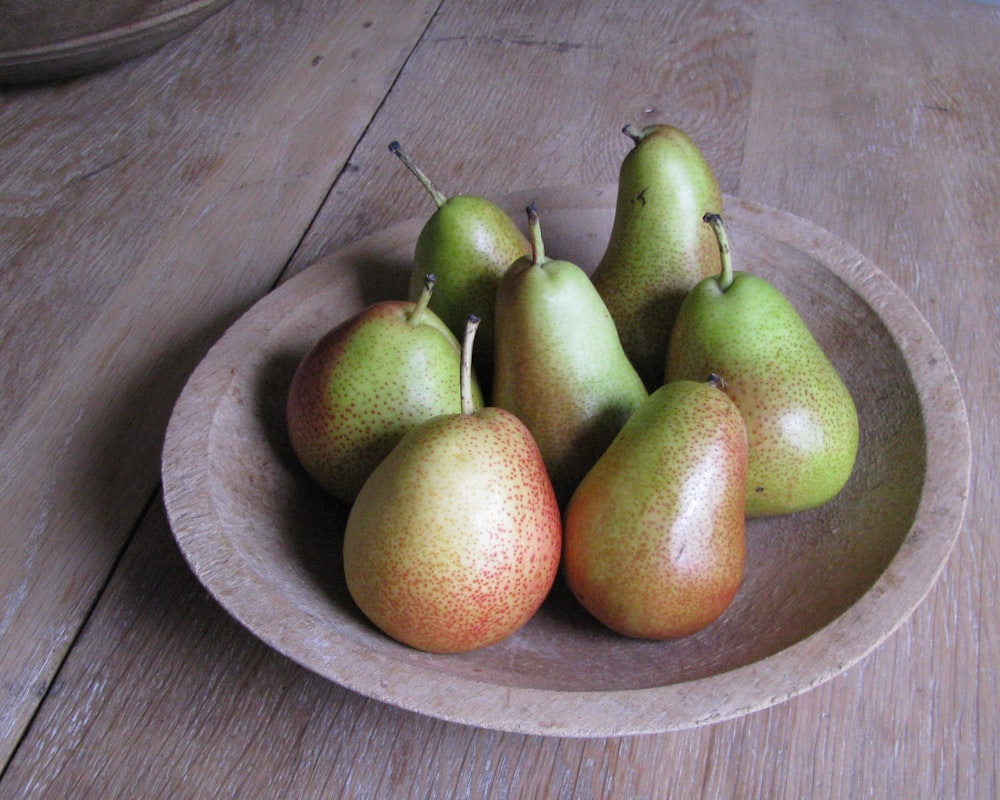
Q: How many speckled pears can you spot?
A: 7